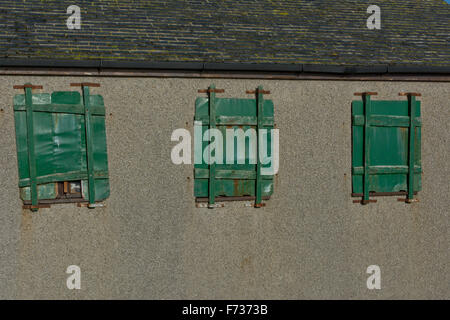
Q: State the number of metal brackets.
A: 12